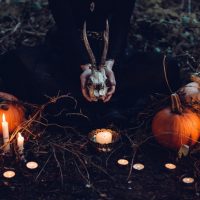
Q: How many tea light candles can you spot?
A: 6